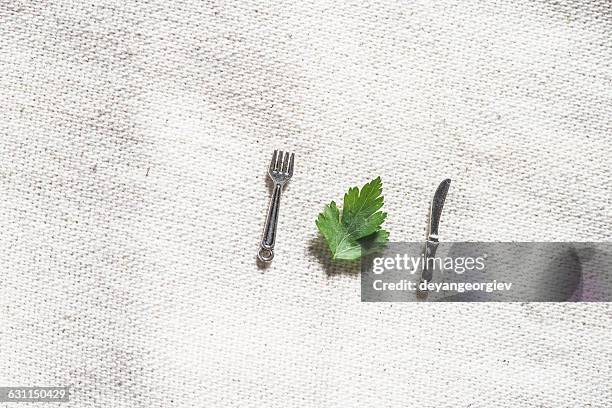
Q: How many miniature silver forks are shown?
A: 1